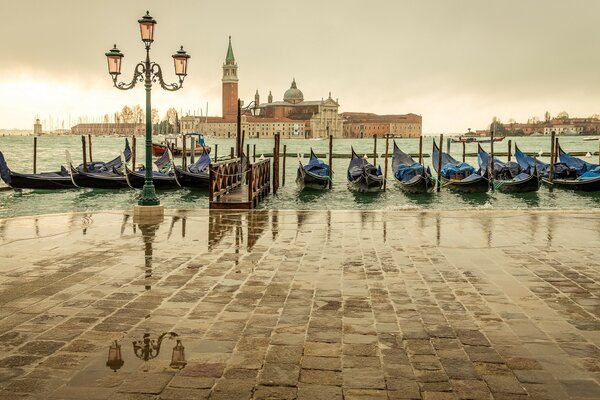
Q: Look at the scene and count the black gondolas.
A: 11